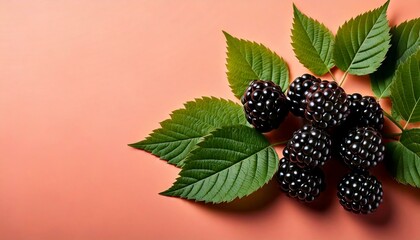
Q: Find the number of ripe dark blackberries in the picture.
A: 8